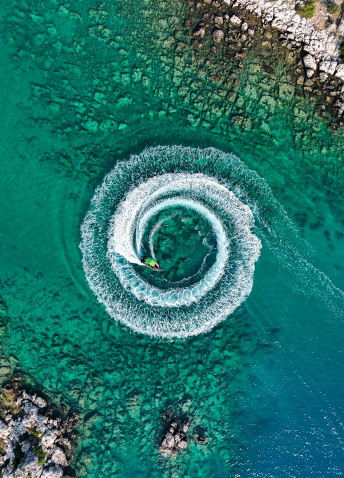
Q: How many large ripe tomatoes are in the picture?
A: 0